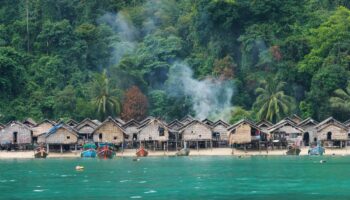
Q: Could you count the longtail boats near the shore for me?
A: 7